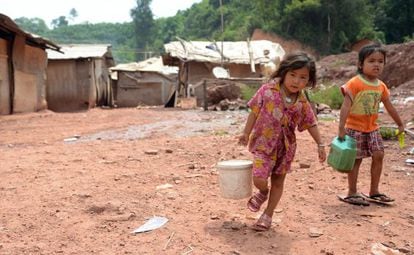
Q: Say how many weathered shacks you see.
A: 4